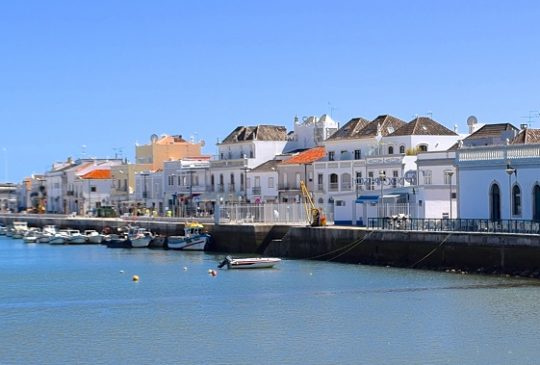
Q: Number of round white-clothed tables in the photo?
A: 0